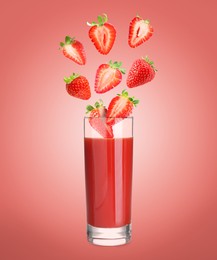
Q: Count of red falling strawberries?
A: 8